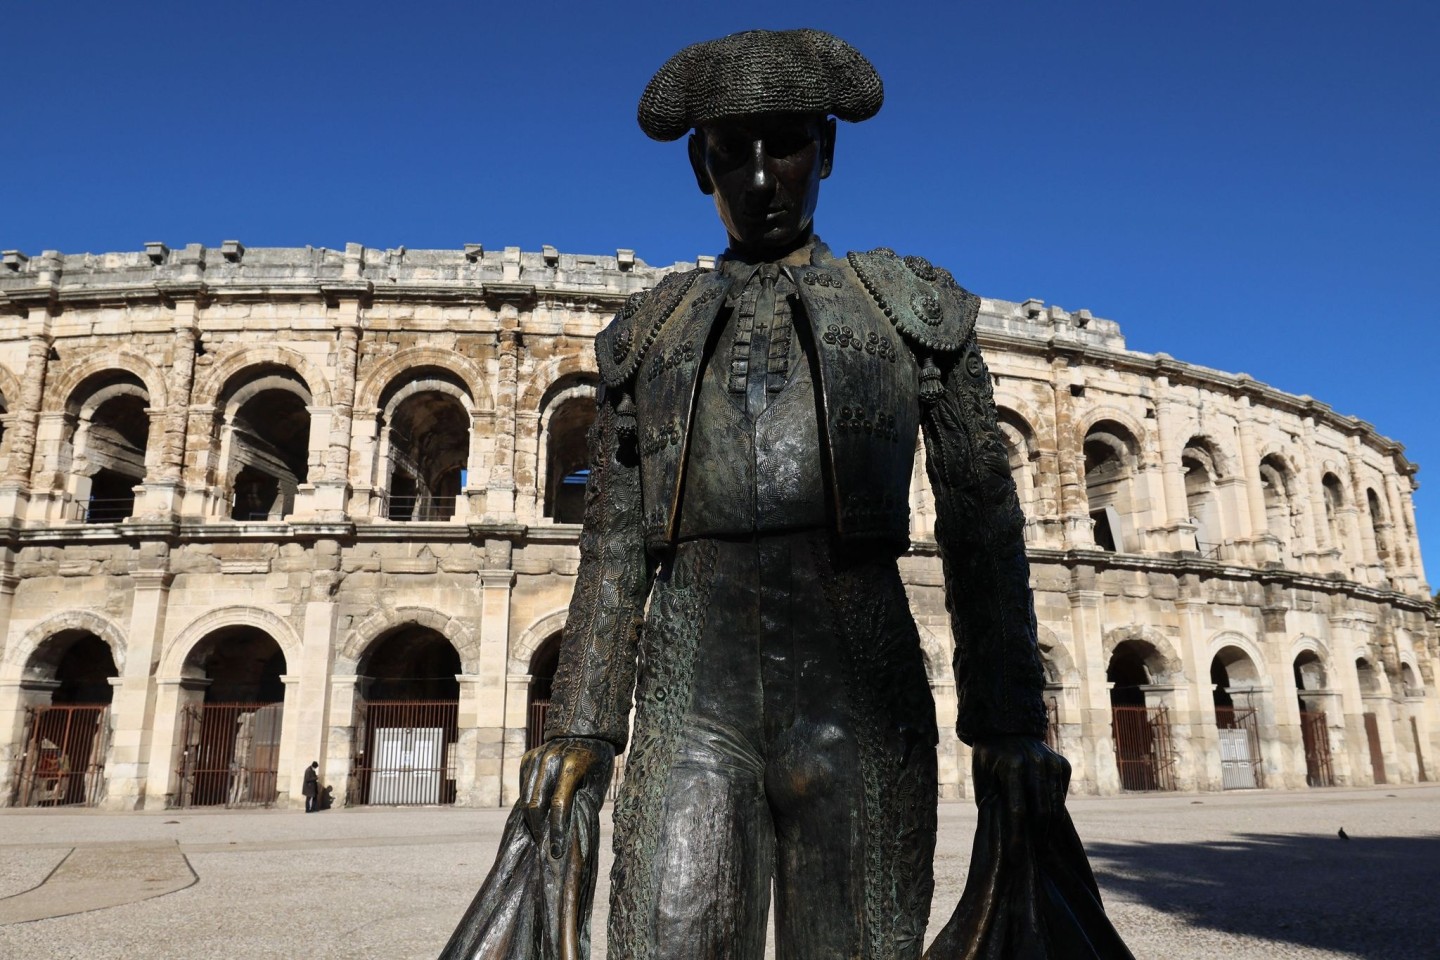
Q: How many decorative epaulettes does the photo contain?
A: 2